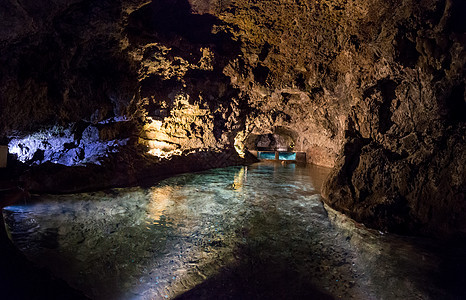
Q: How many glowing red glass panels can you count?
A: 0